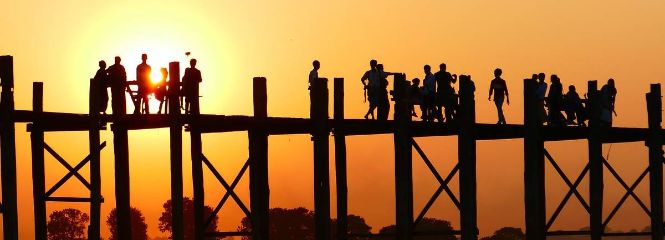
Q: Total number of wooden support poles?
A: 14